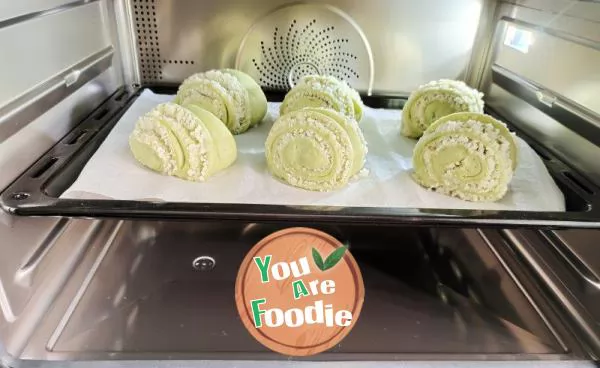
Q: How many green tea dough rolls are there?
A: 6